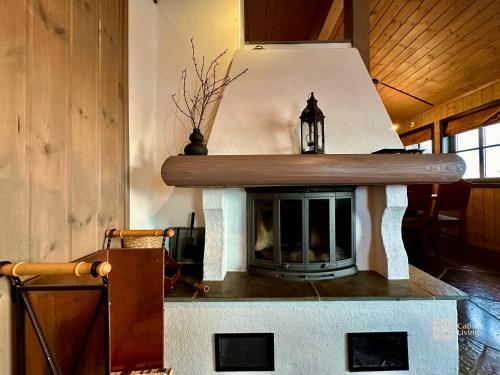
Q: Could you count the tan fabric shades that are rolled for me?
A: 2